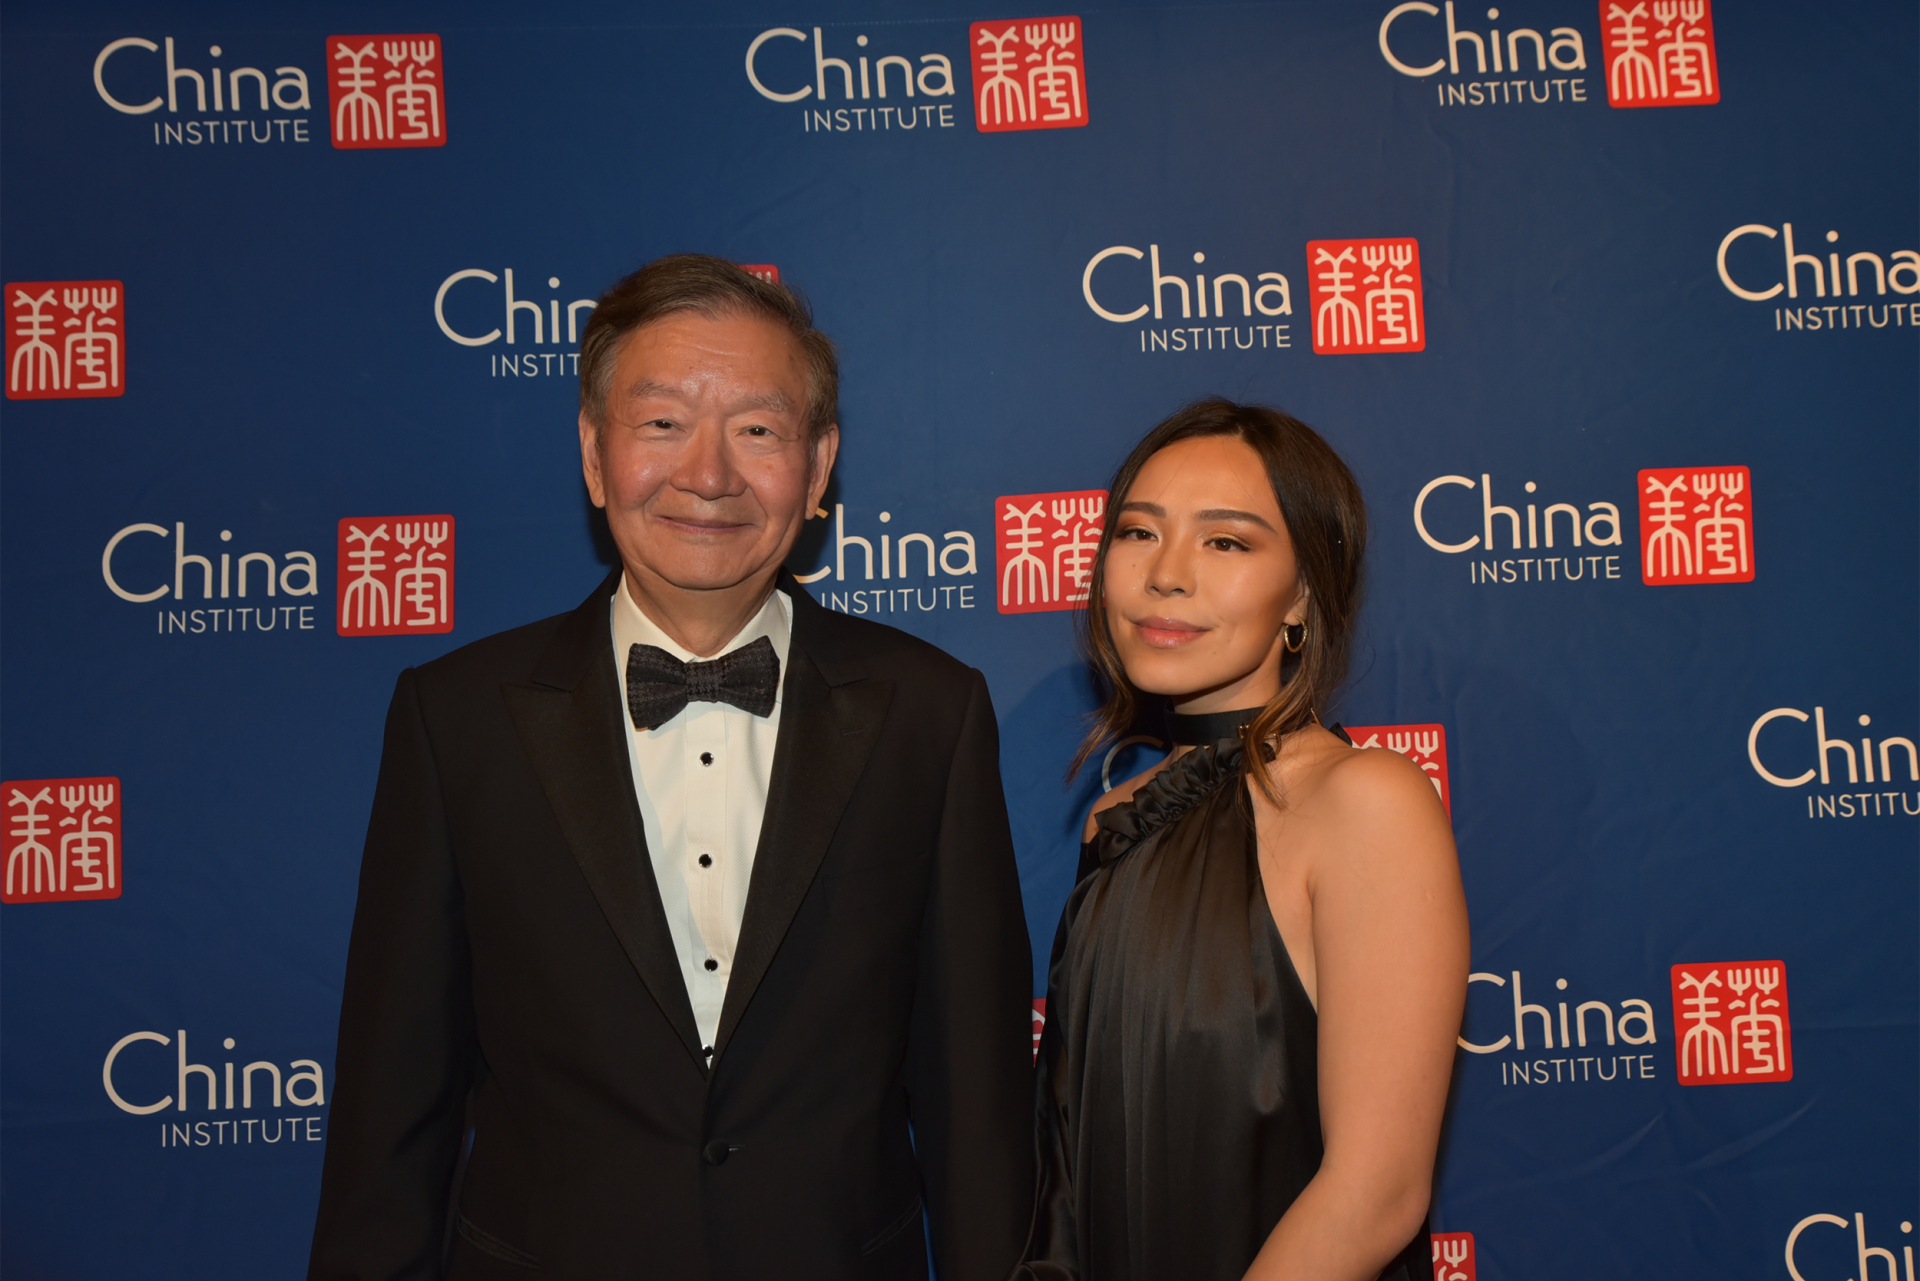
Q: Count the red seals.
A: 14